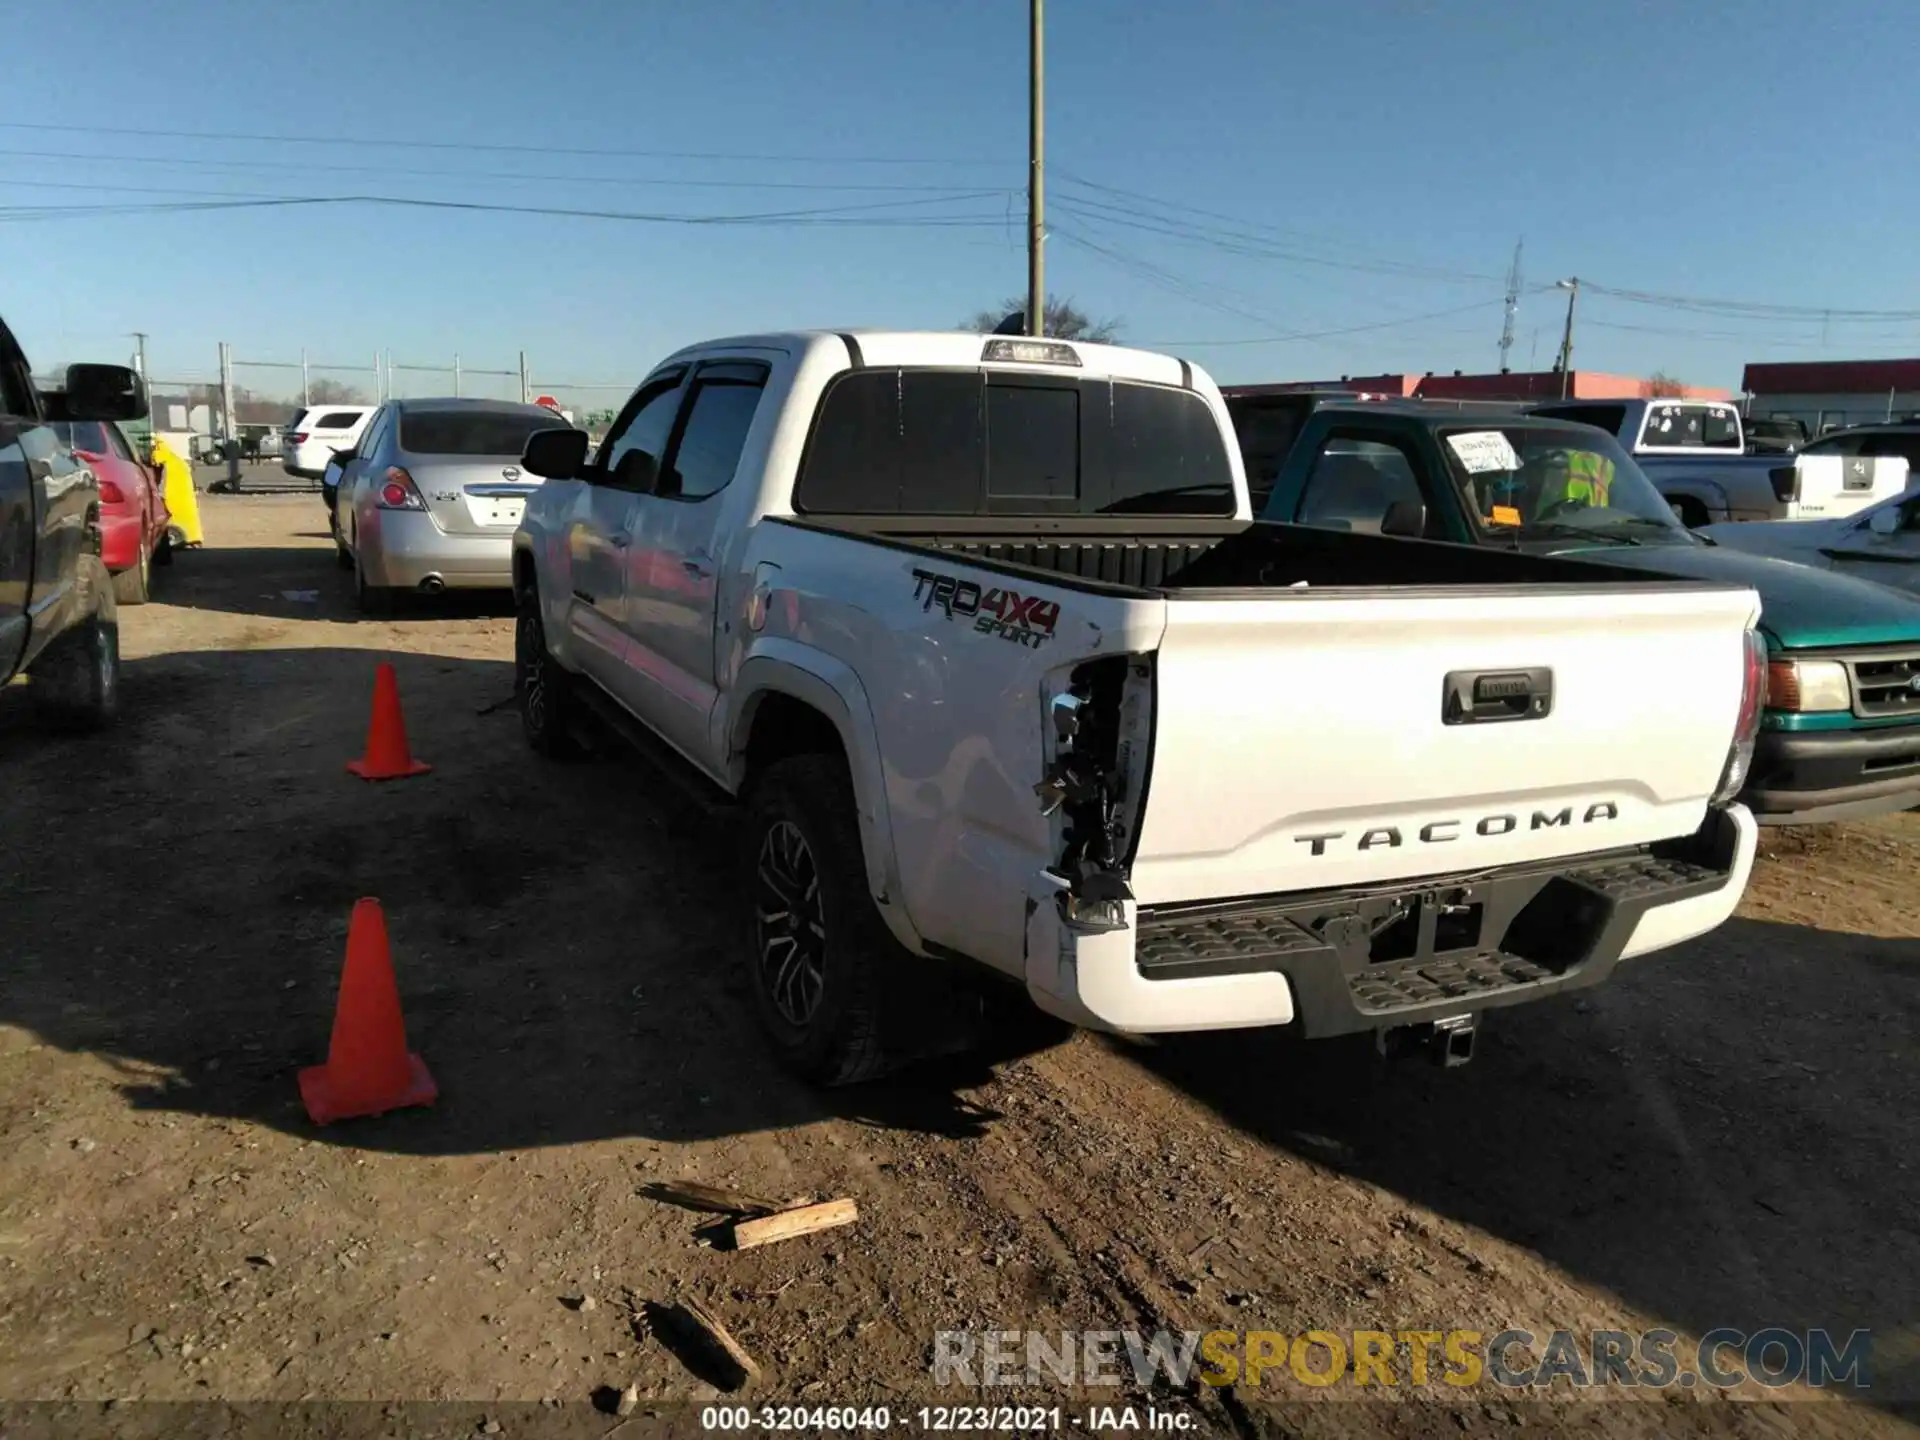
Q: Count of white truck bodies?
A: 2